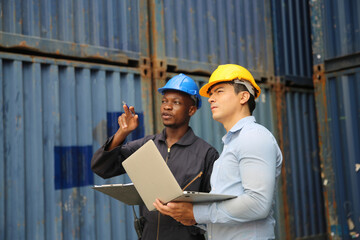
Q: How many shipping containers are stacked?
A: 8